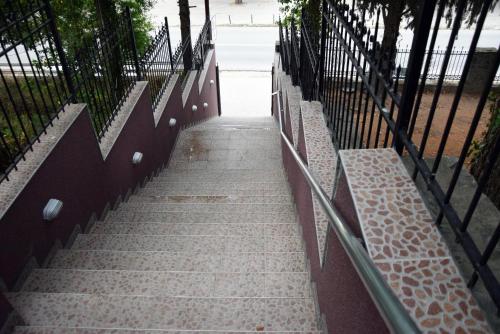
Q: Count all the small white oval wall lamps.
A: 6